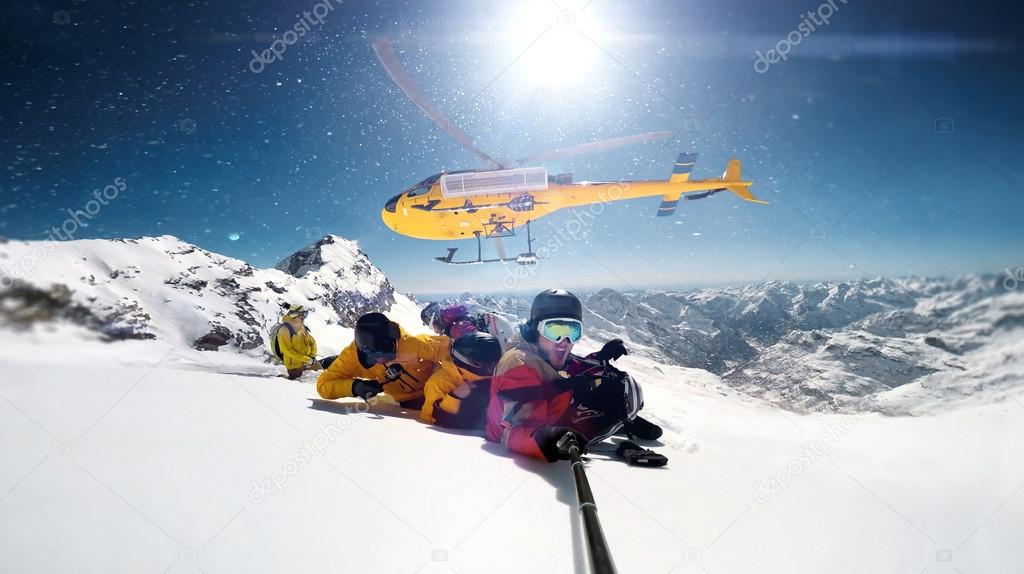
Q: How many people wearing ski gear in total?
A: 5